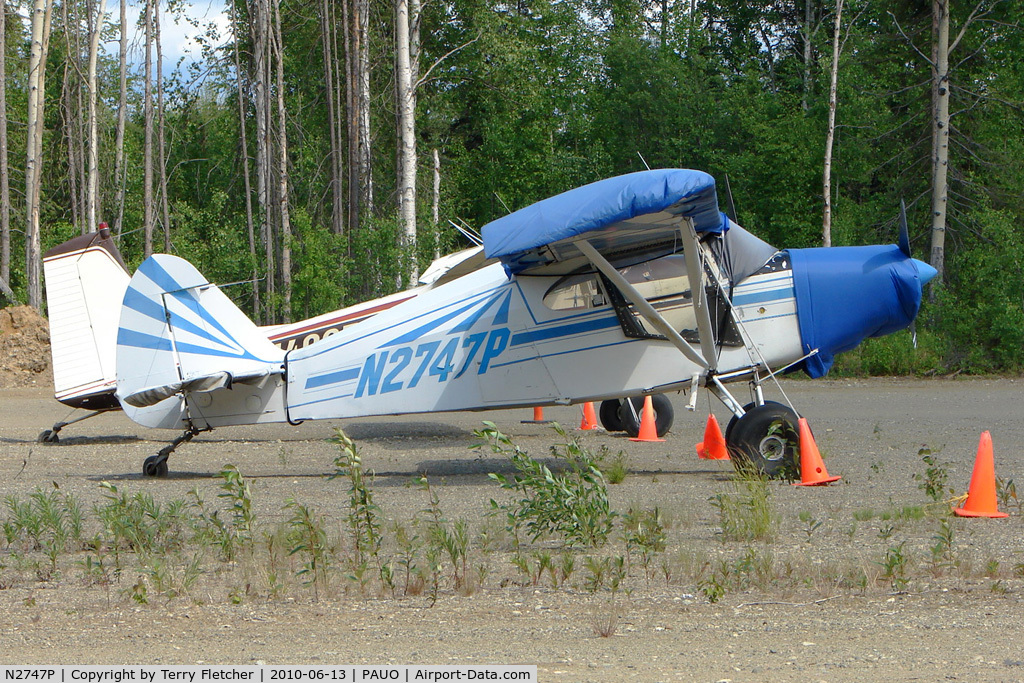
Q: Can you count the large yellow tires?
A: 0